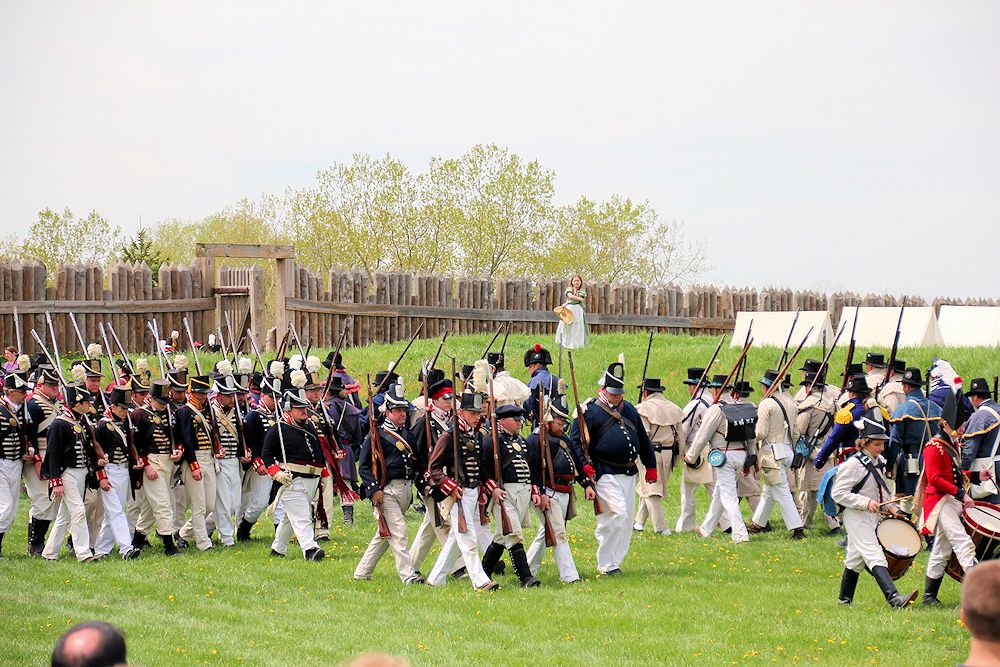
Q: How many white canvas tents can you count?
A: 3